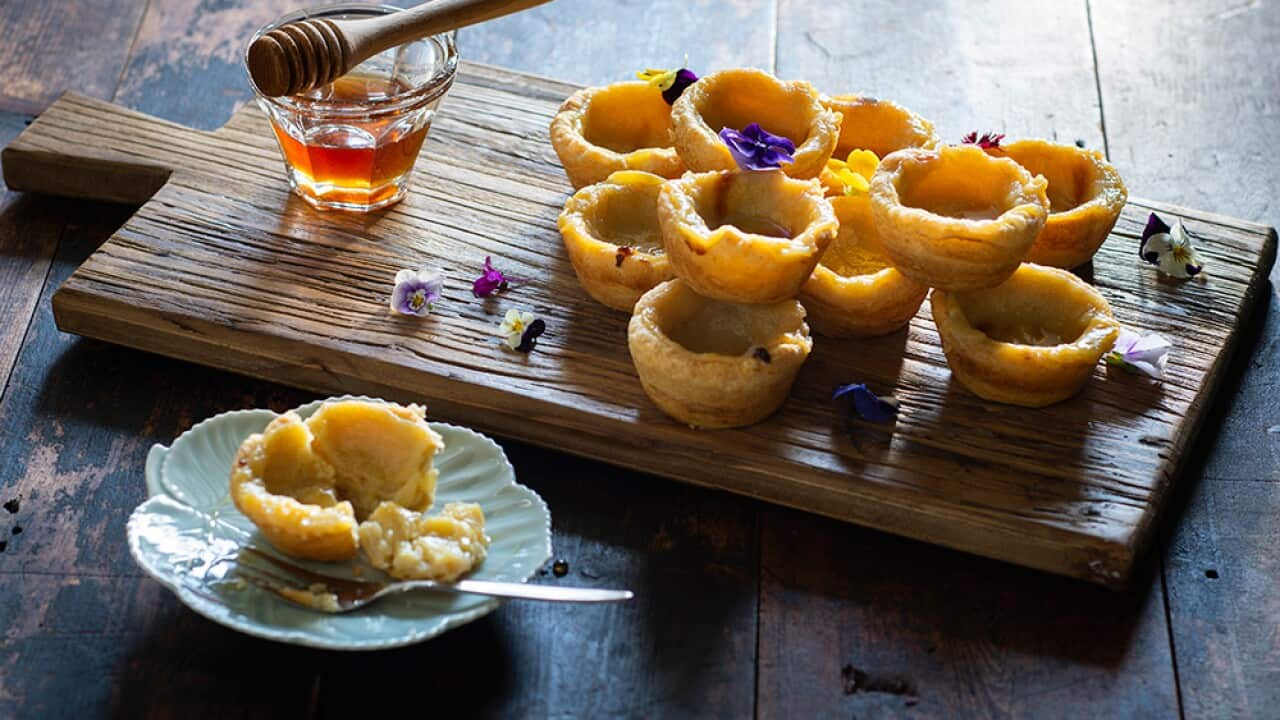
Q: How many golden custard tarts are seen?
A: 11